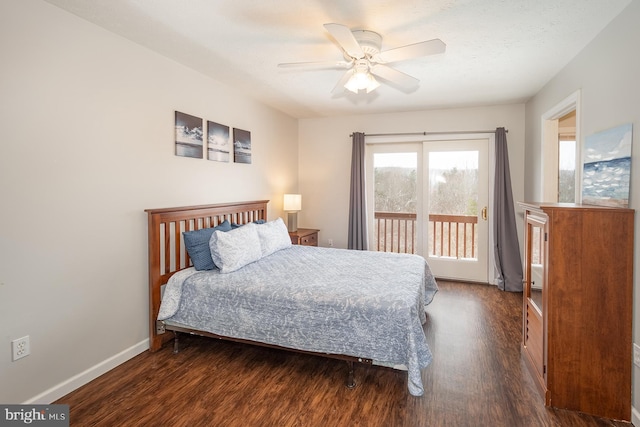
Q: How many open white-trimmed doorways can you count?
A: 1